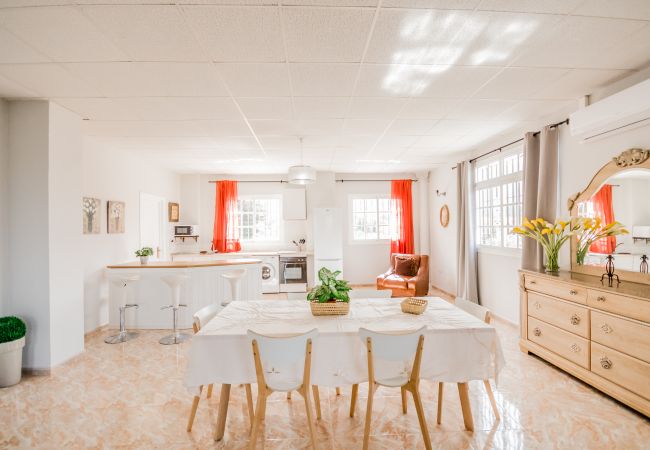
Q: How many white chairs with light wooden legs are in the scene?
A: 6